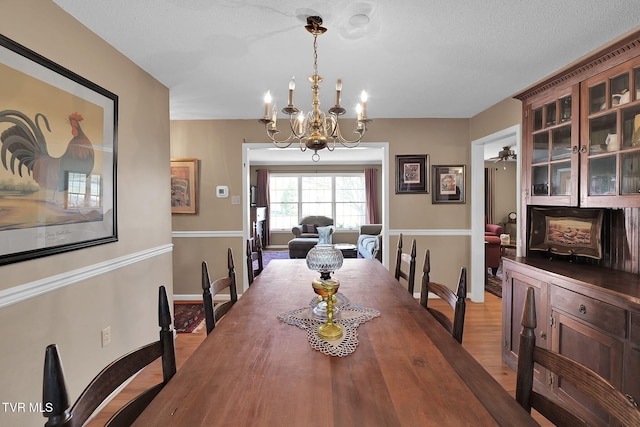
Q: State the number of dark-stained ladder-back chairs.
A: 6